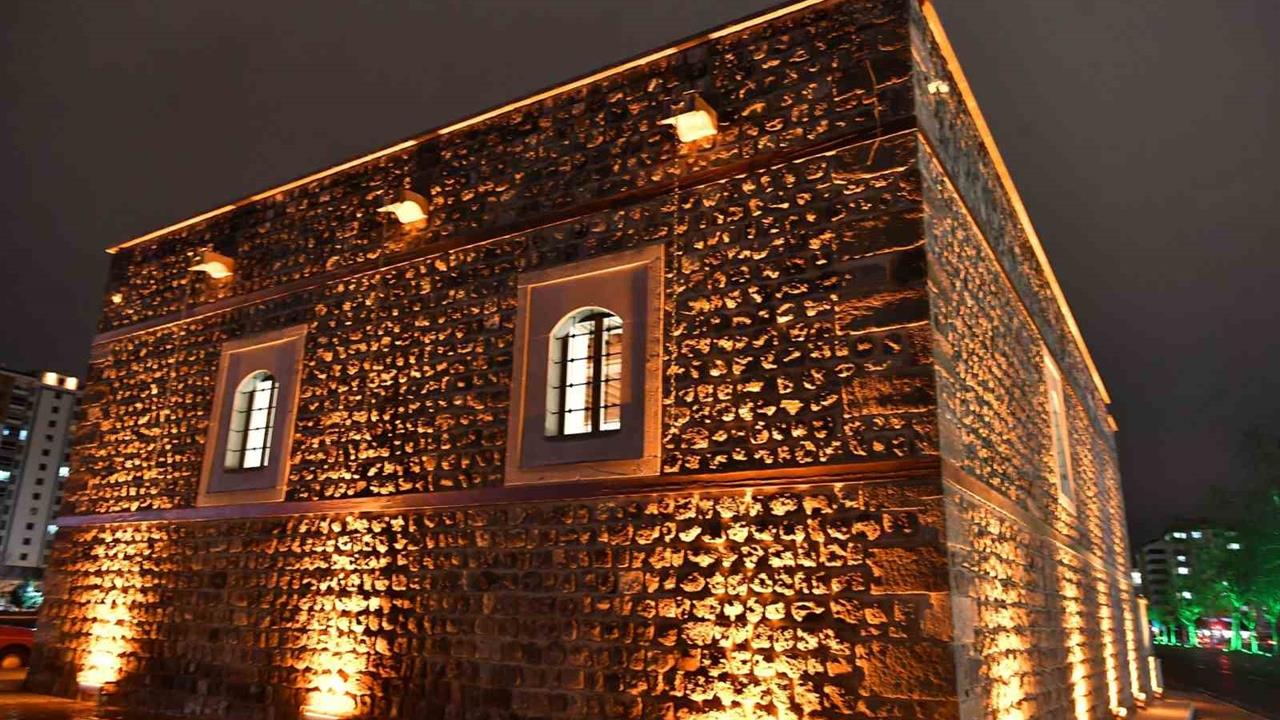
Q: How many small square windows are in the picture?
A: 12